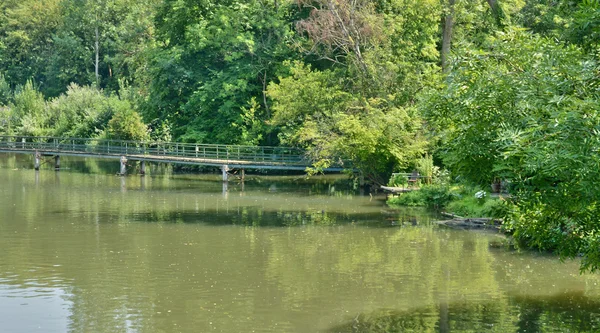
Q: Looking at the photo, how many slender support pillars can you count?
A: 6